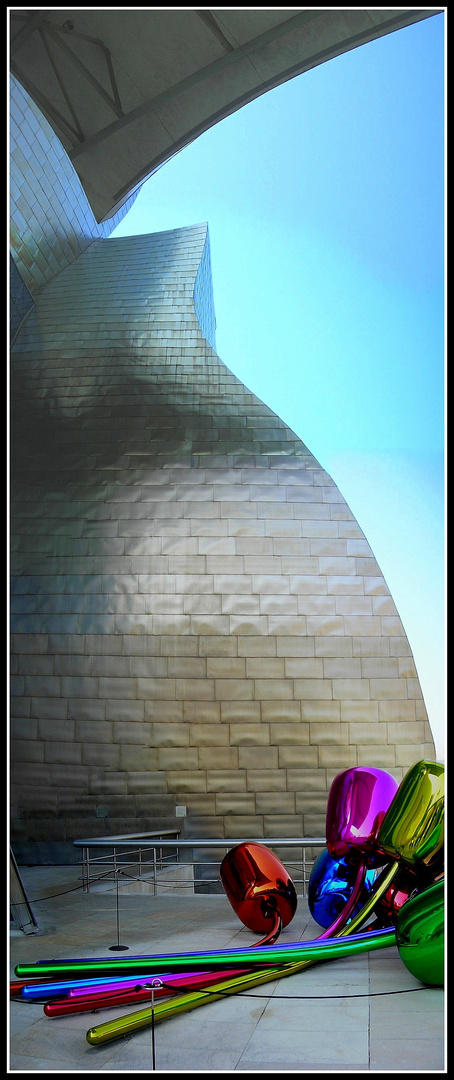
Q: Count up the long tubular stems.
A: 7